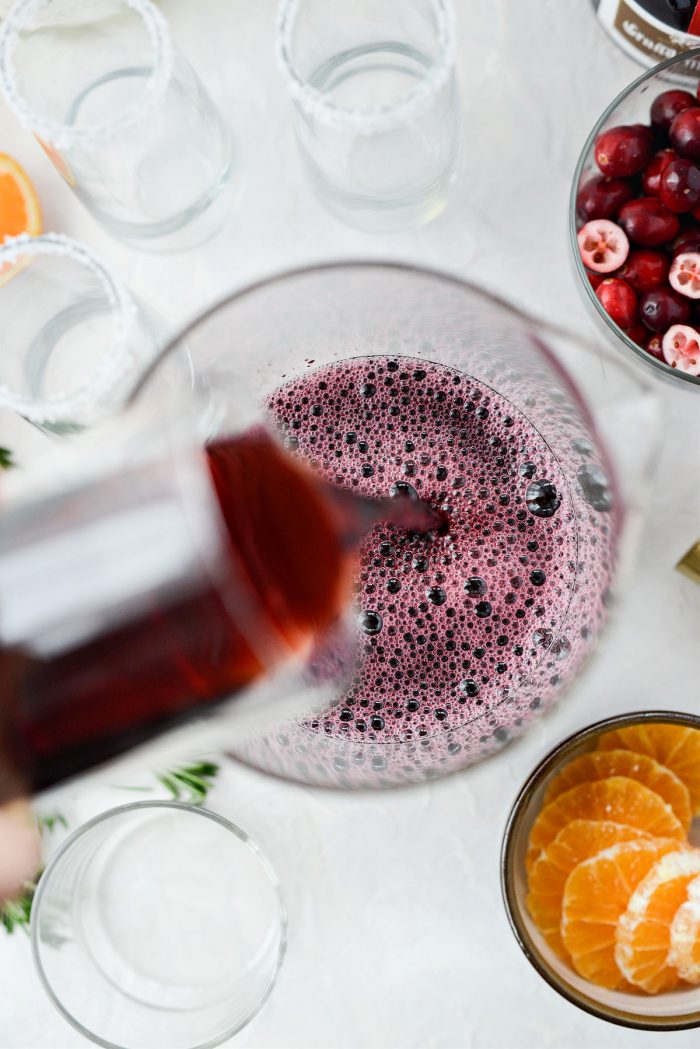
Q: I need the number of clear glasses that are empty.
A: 4